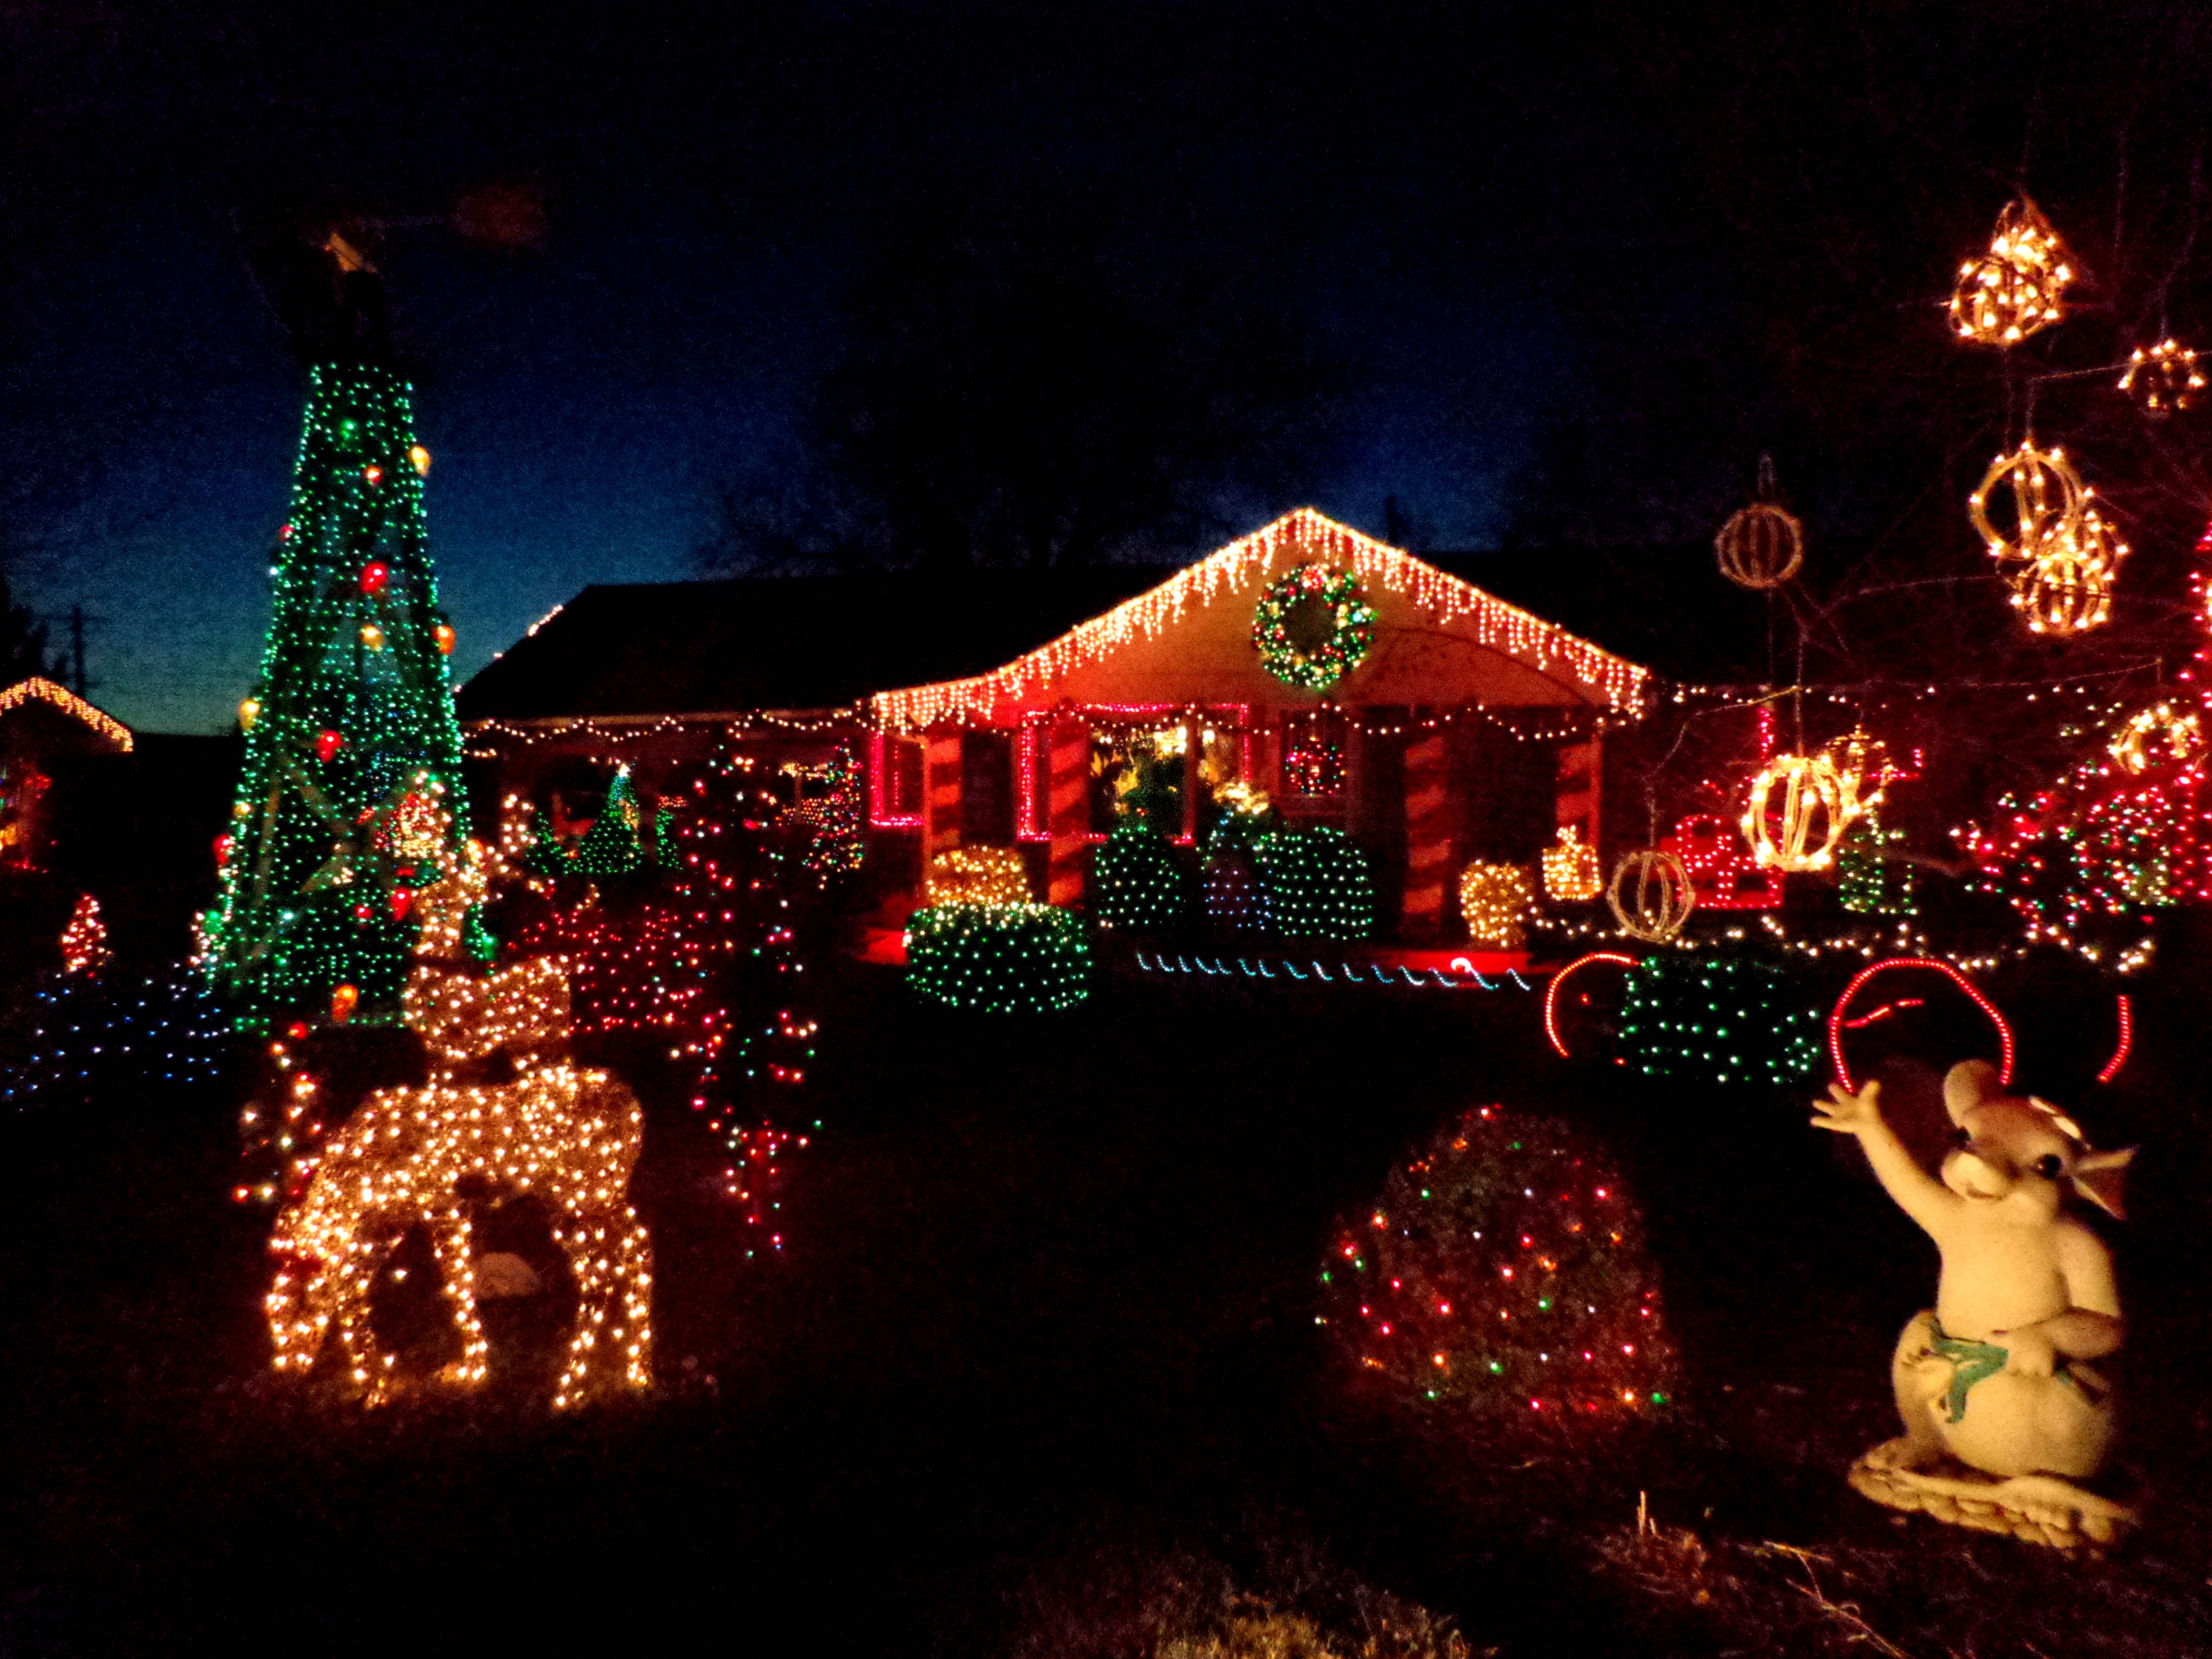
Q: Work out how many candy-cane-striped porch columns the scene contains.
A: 4